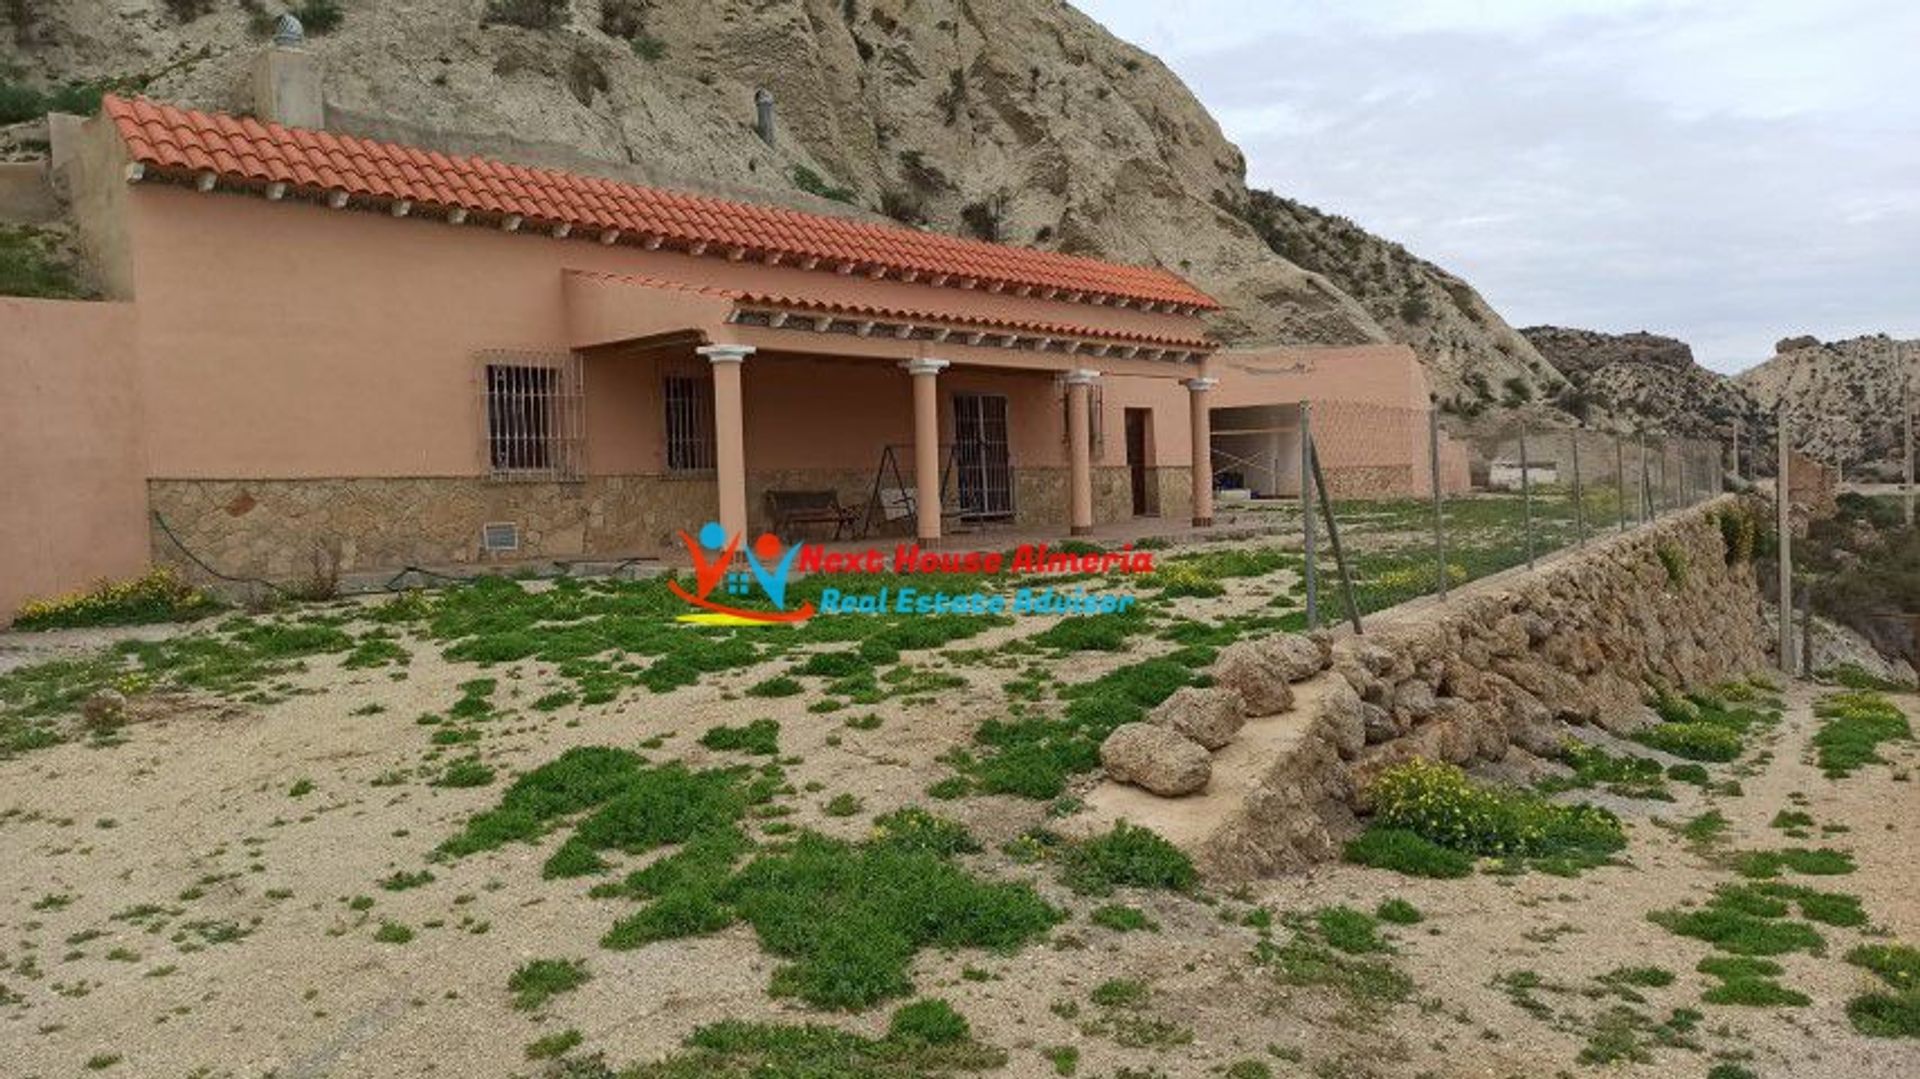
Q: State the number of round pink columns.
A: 4